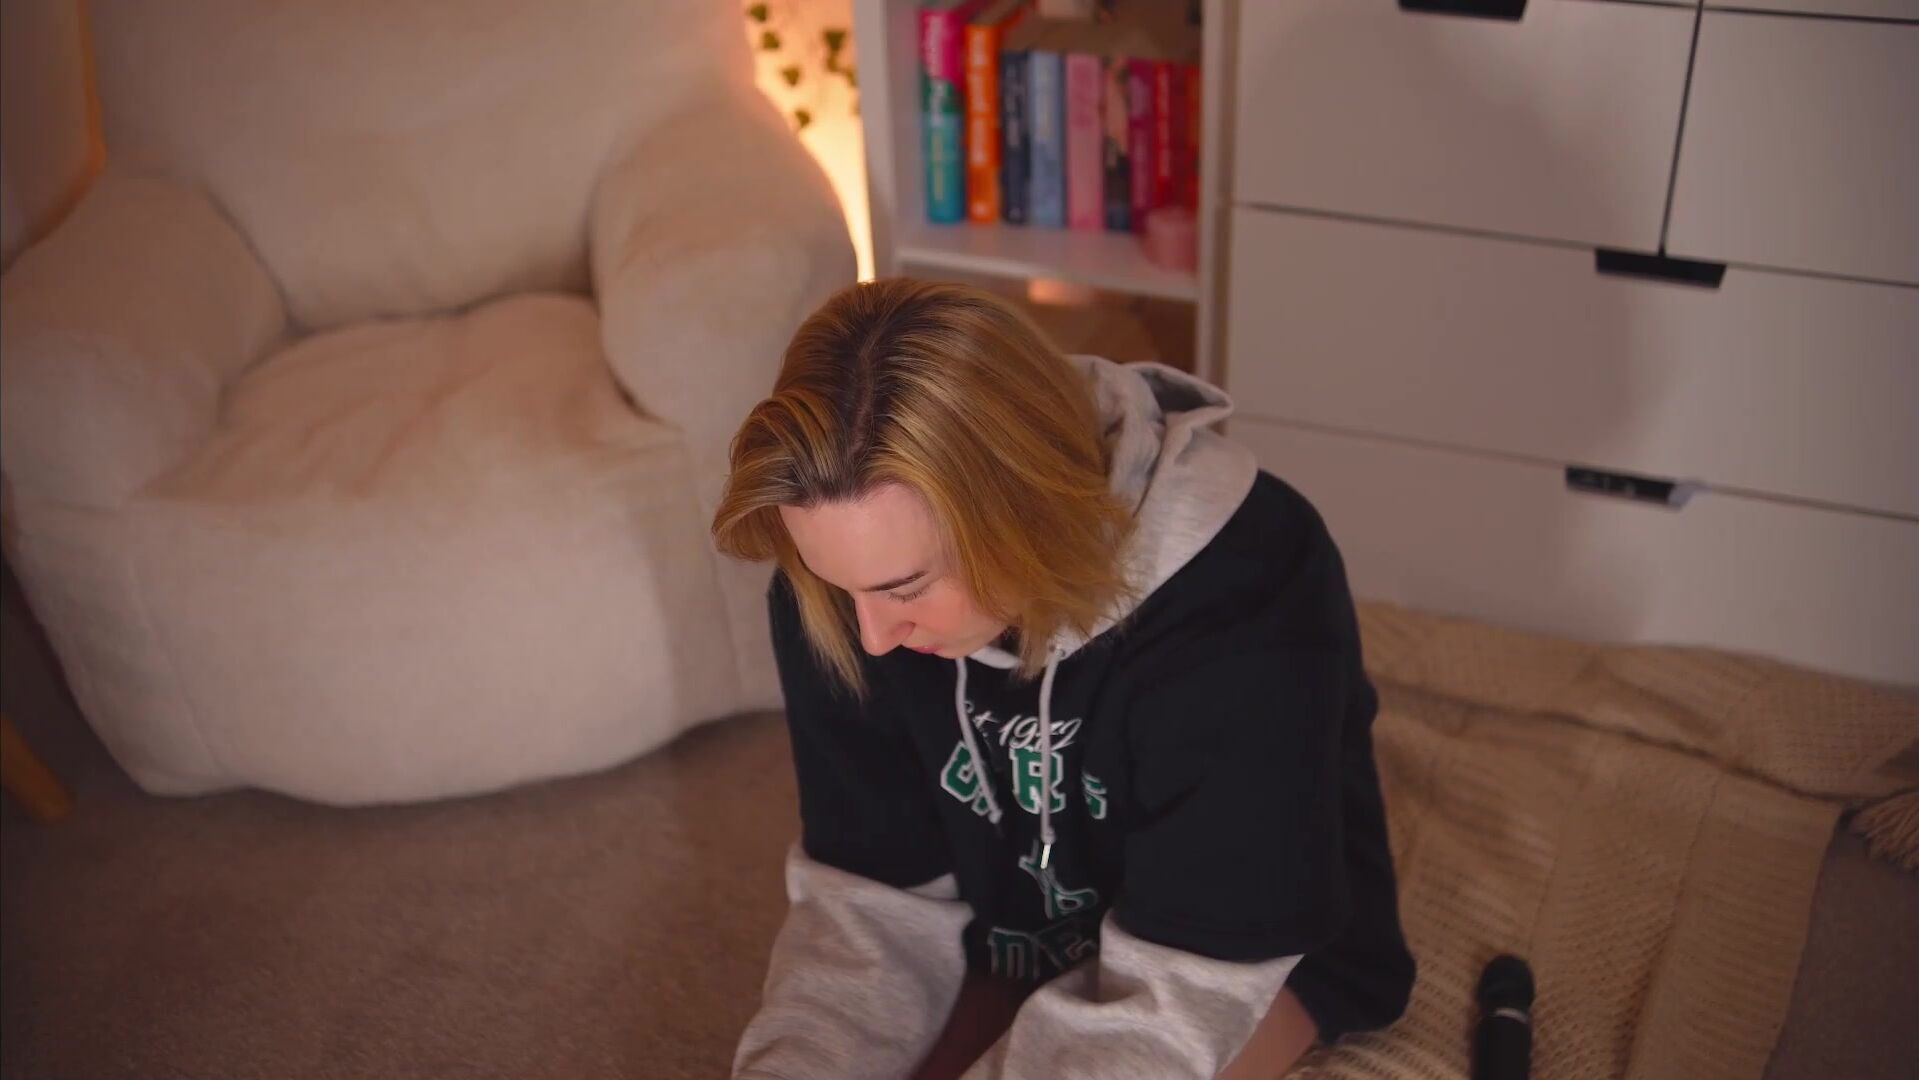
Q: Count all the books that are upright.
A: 9